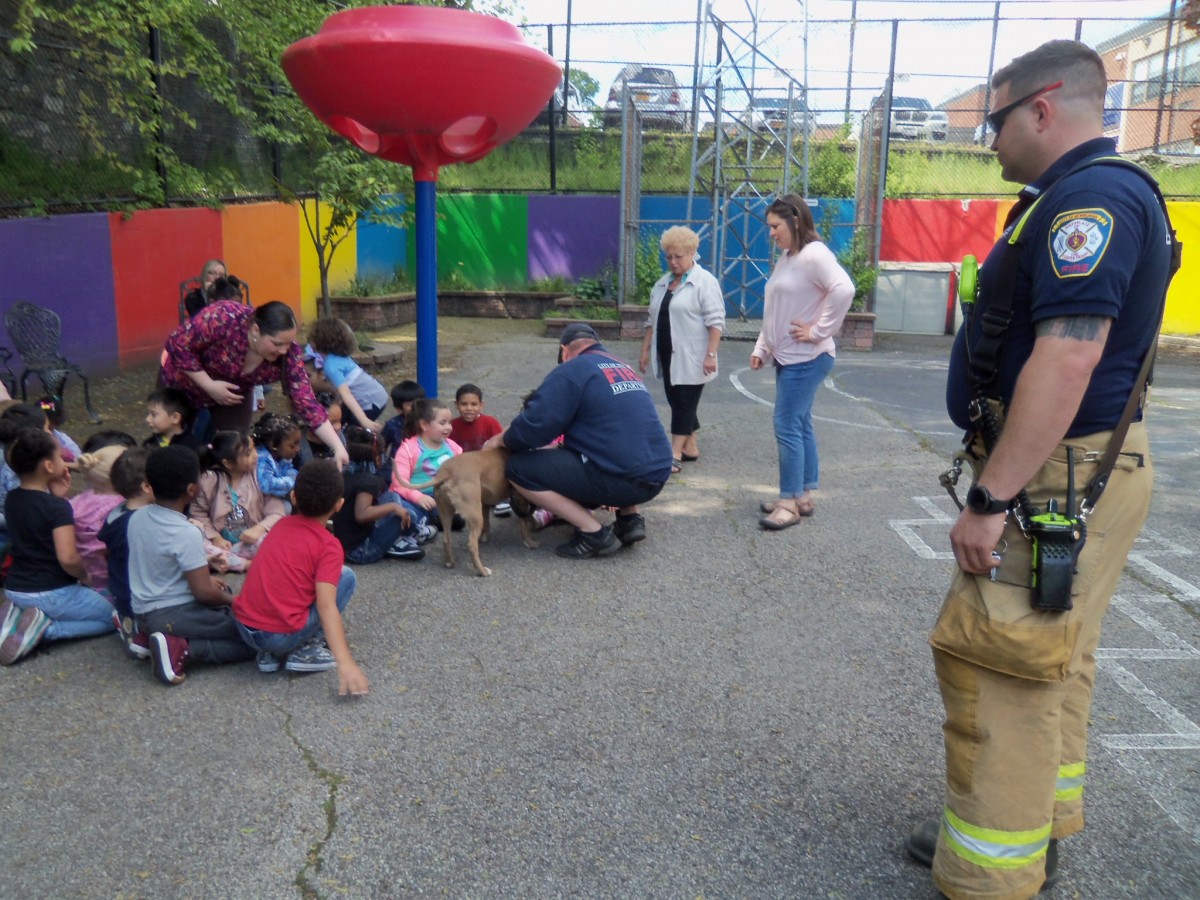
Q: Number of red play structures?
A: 1